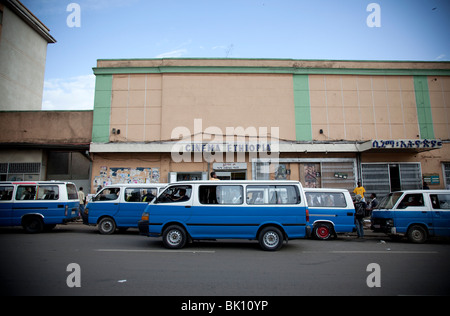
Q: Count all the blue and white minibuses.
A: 5